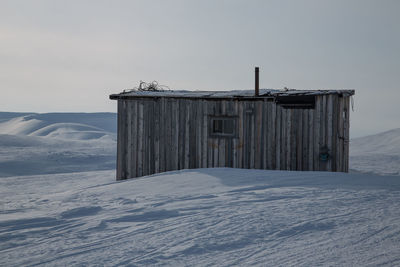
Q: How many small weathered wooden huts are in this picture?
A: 1